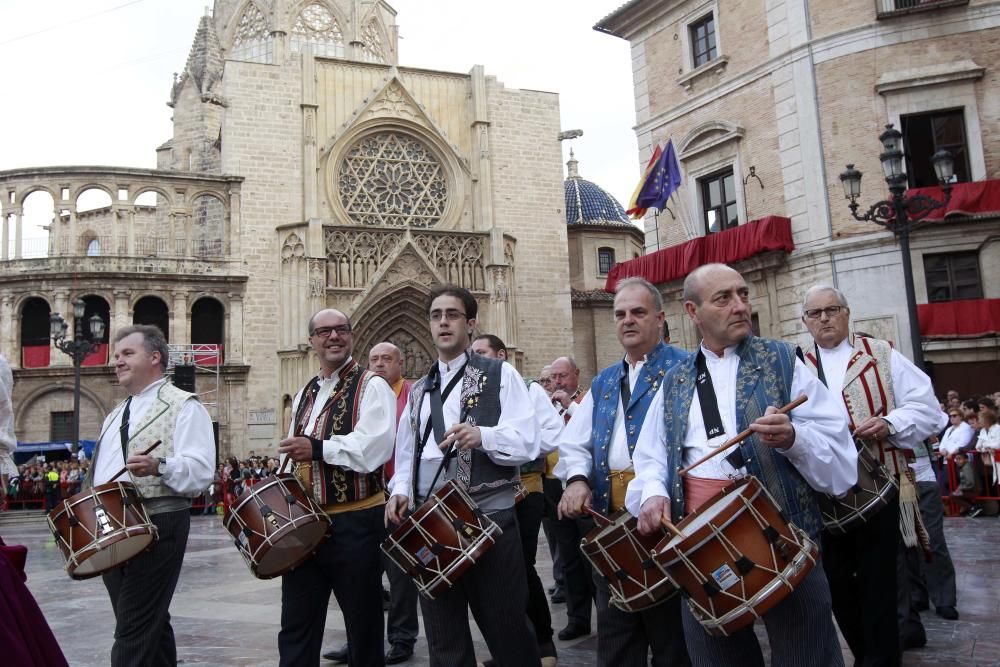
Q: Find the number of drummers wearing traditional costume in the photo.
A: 6